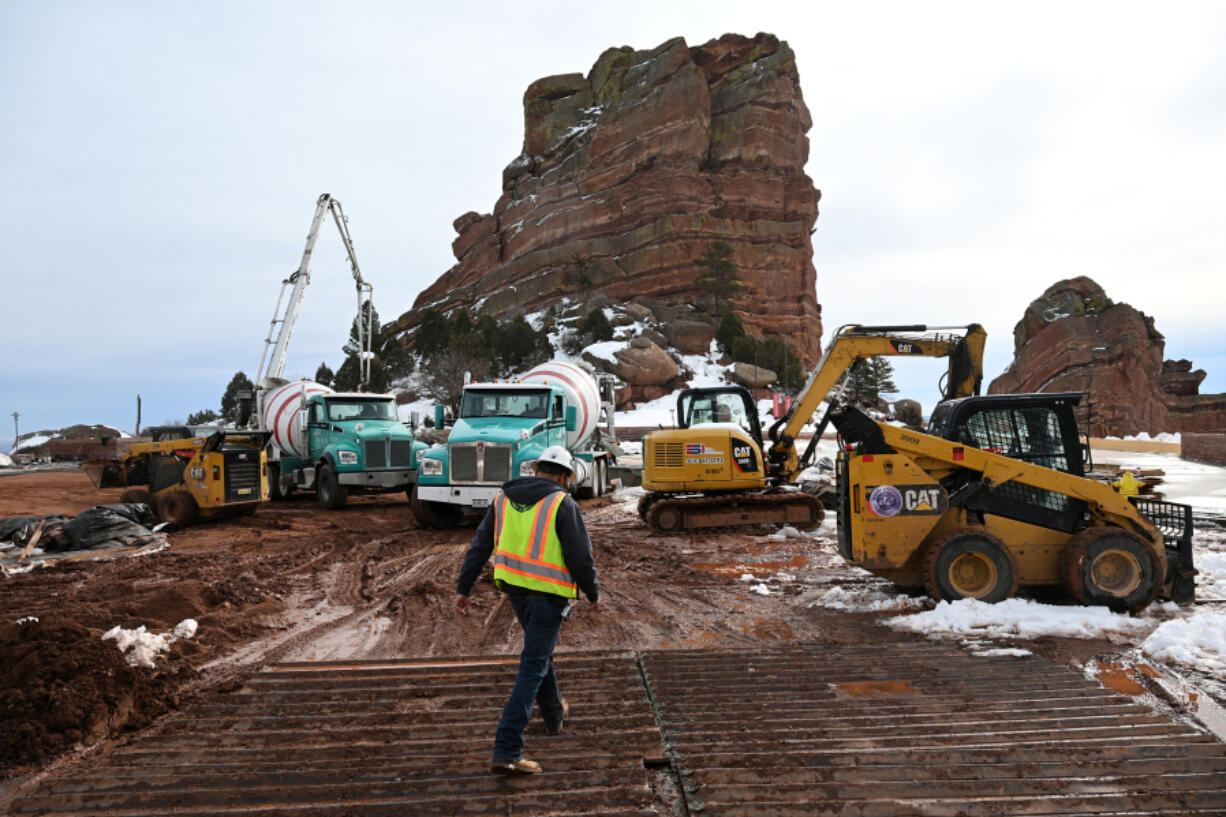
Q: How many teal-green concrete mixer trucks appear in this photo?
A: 2